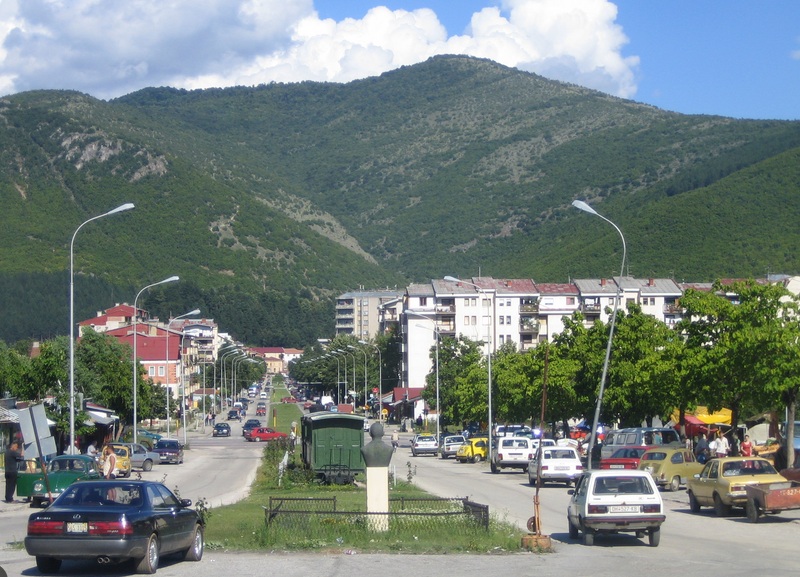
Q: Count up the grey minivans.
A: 1